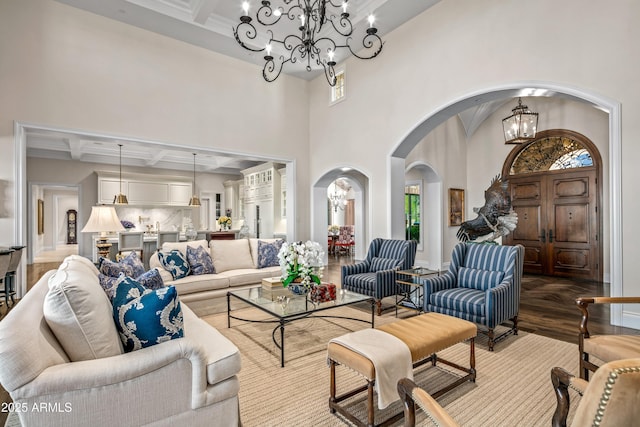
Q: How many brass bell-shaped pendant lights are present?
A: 2